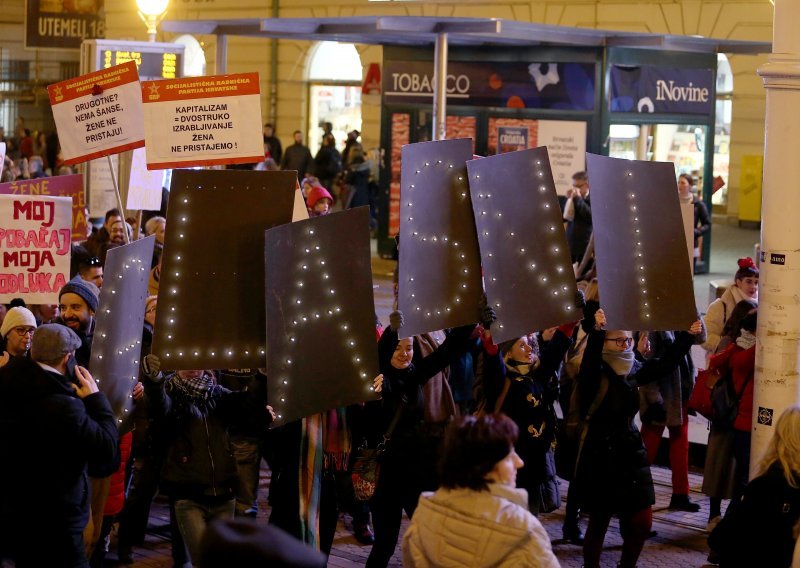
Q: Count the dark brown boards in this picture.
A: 6